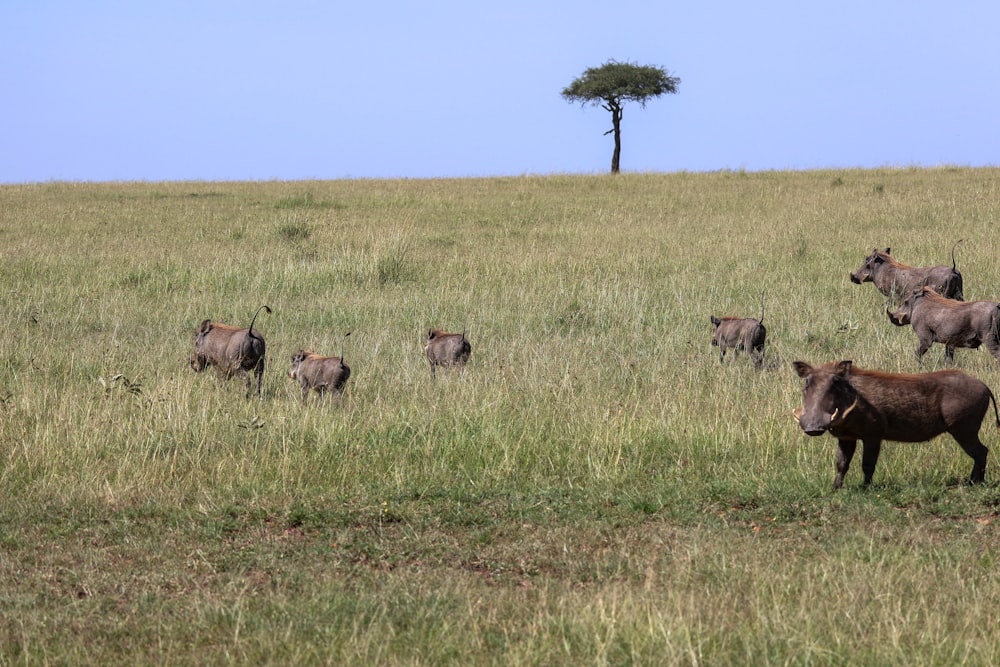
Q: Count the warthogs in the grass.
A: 7